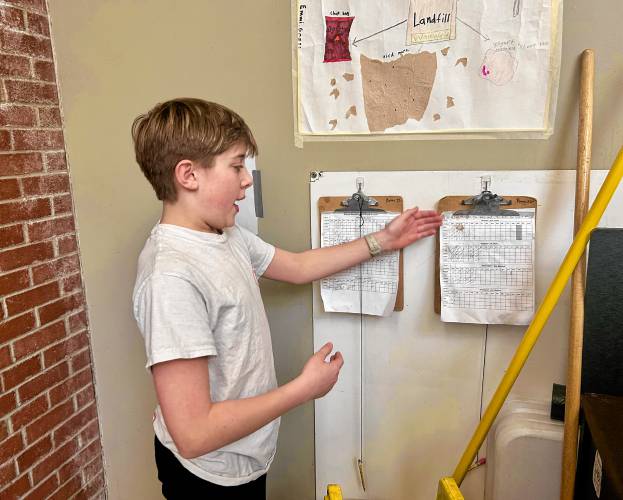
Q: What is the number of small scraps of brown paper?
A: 9